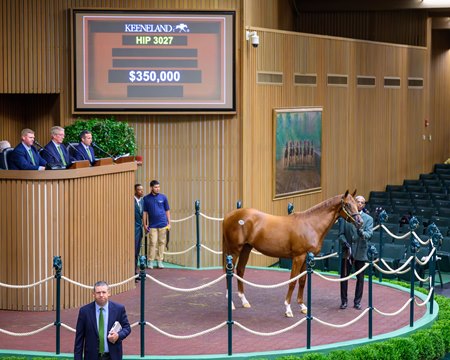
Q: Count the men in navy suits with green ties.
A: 4